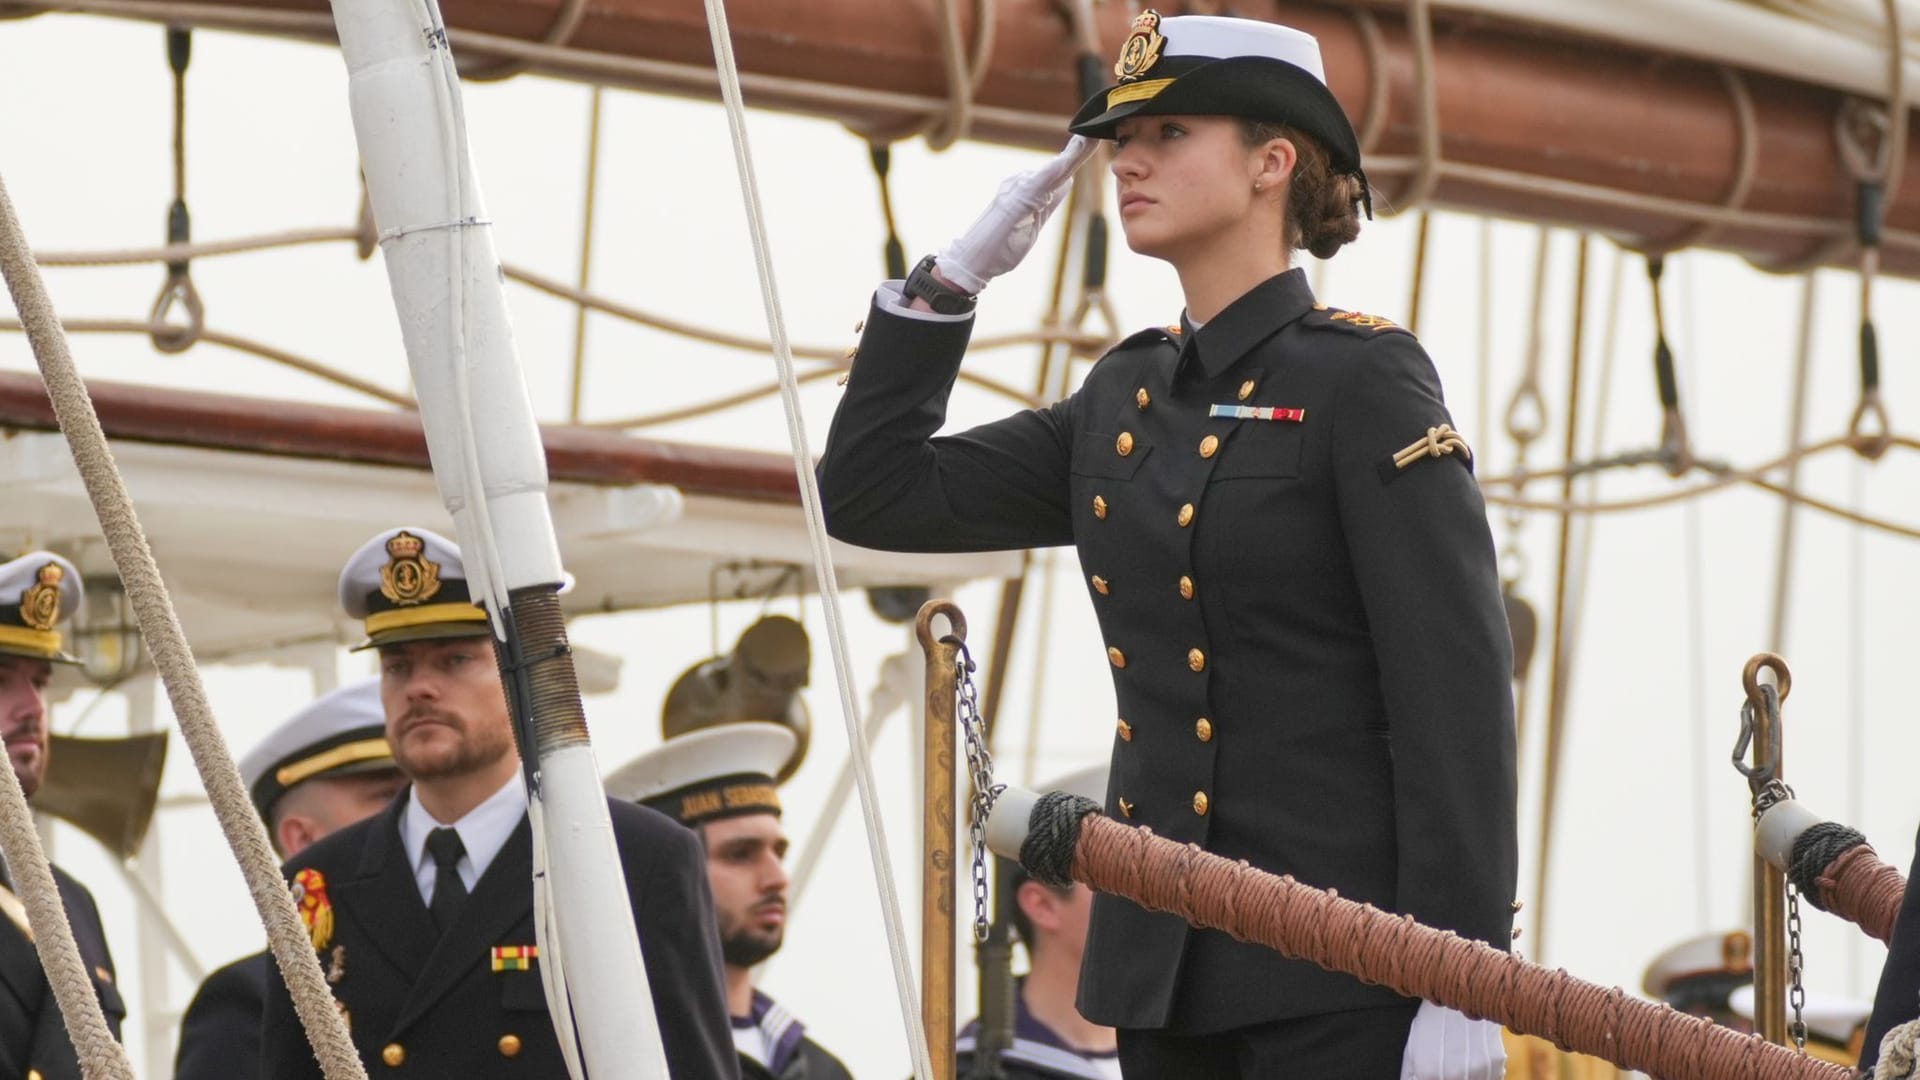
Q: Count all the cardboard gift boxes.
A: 0